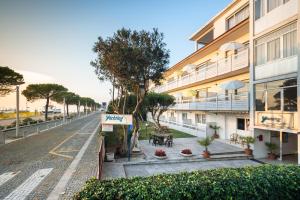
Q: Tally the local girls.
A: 0